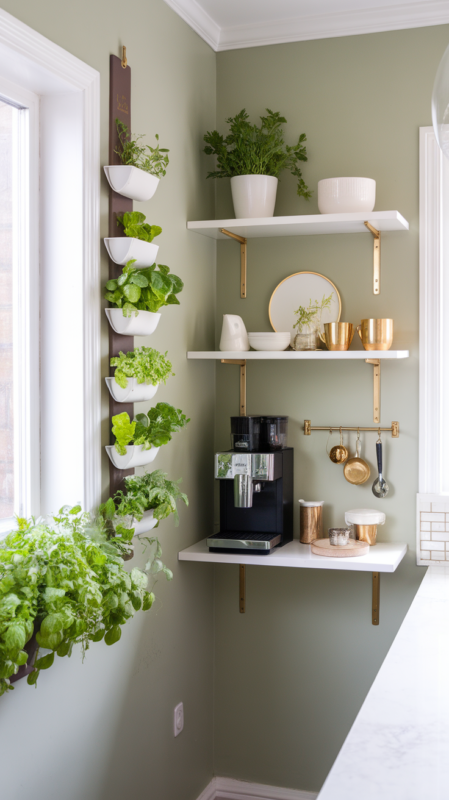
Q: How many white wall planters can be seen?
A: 6